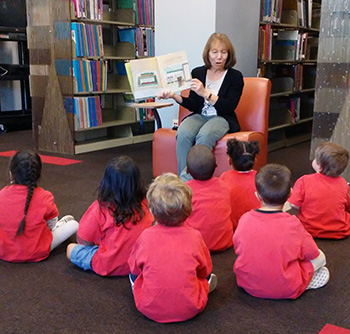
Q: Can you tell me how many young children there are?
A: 7